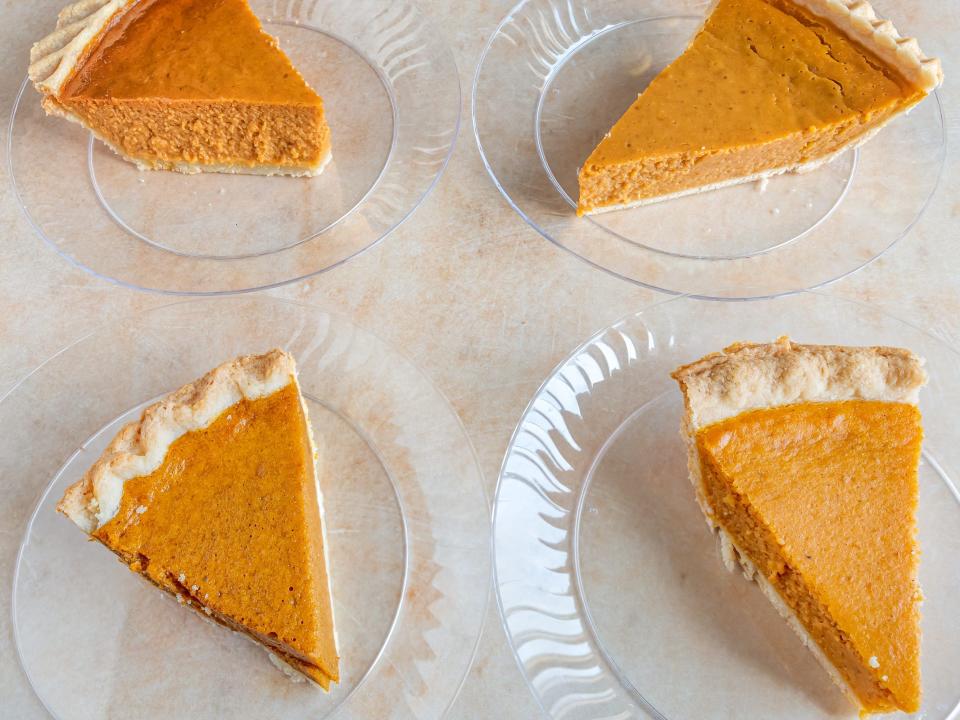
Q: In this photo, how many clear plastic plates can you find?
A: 4